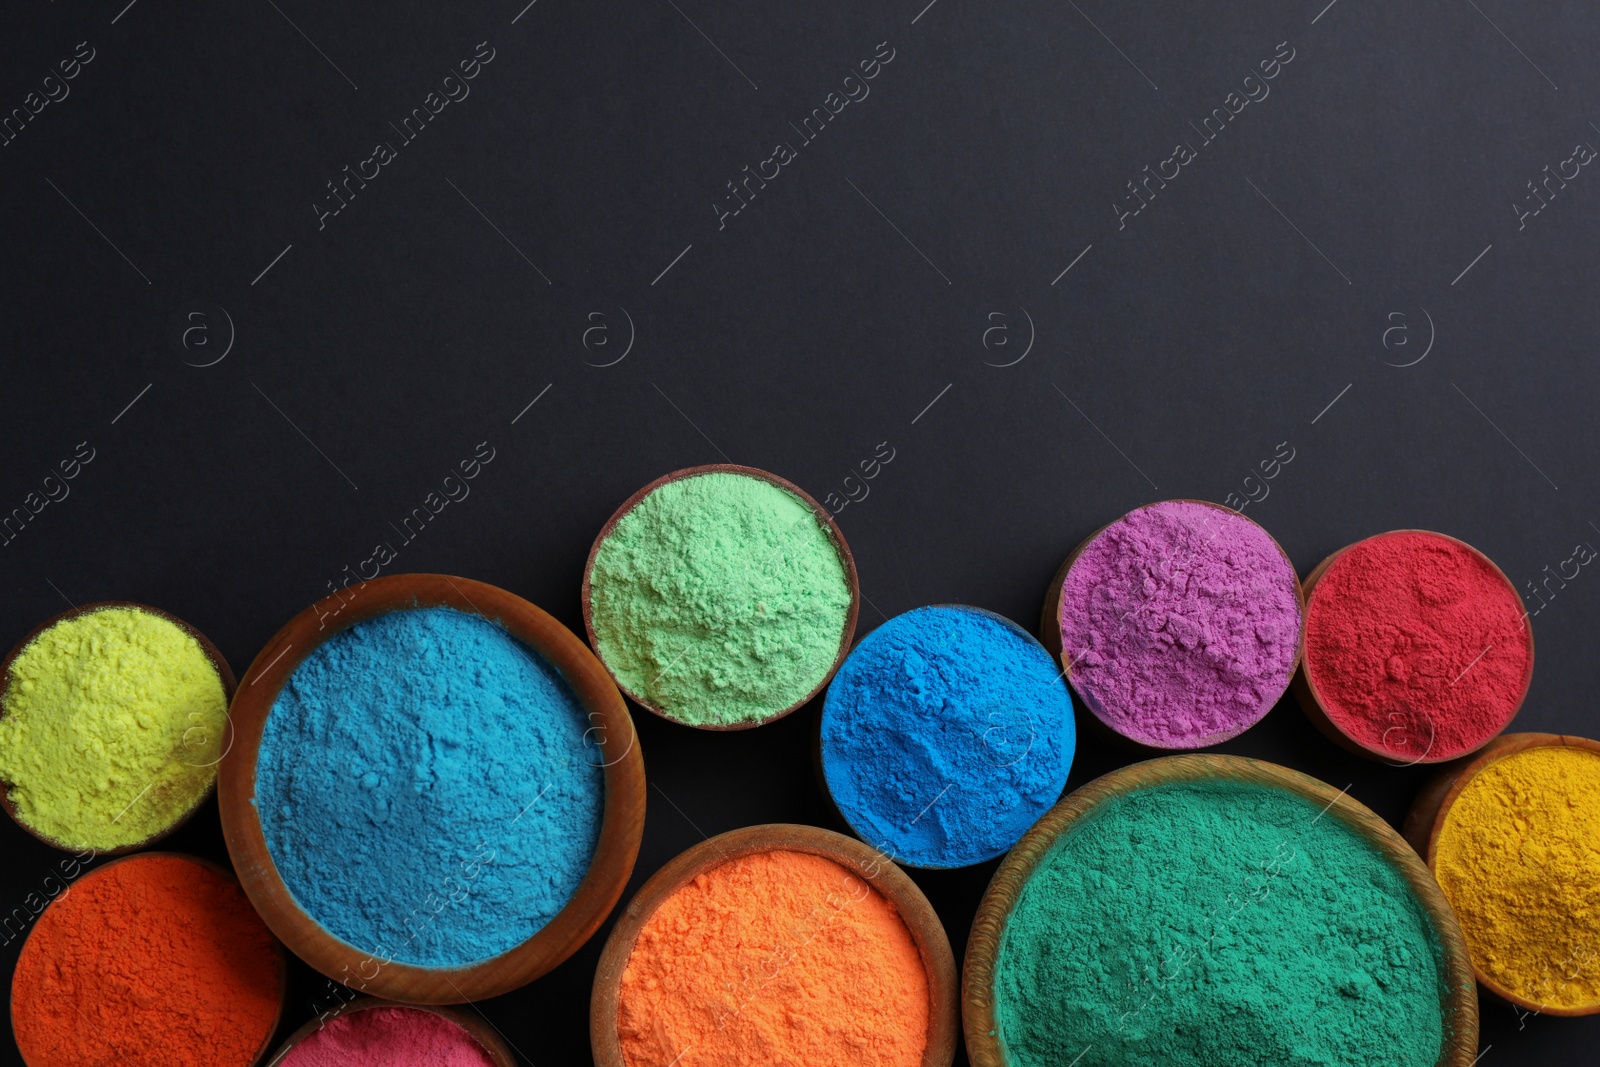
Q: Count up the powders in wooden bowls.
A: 11